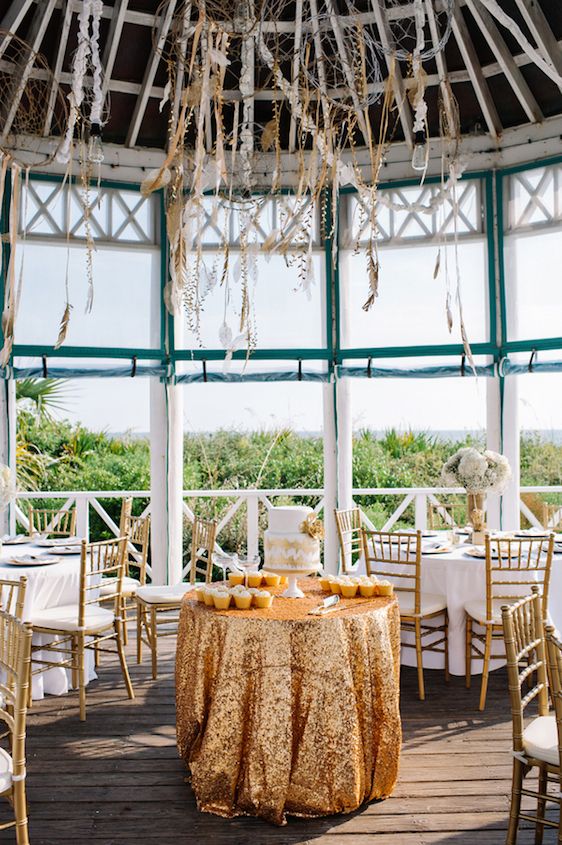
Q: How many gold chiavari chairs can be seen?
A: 14